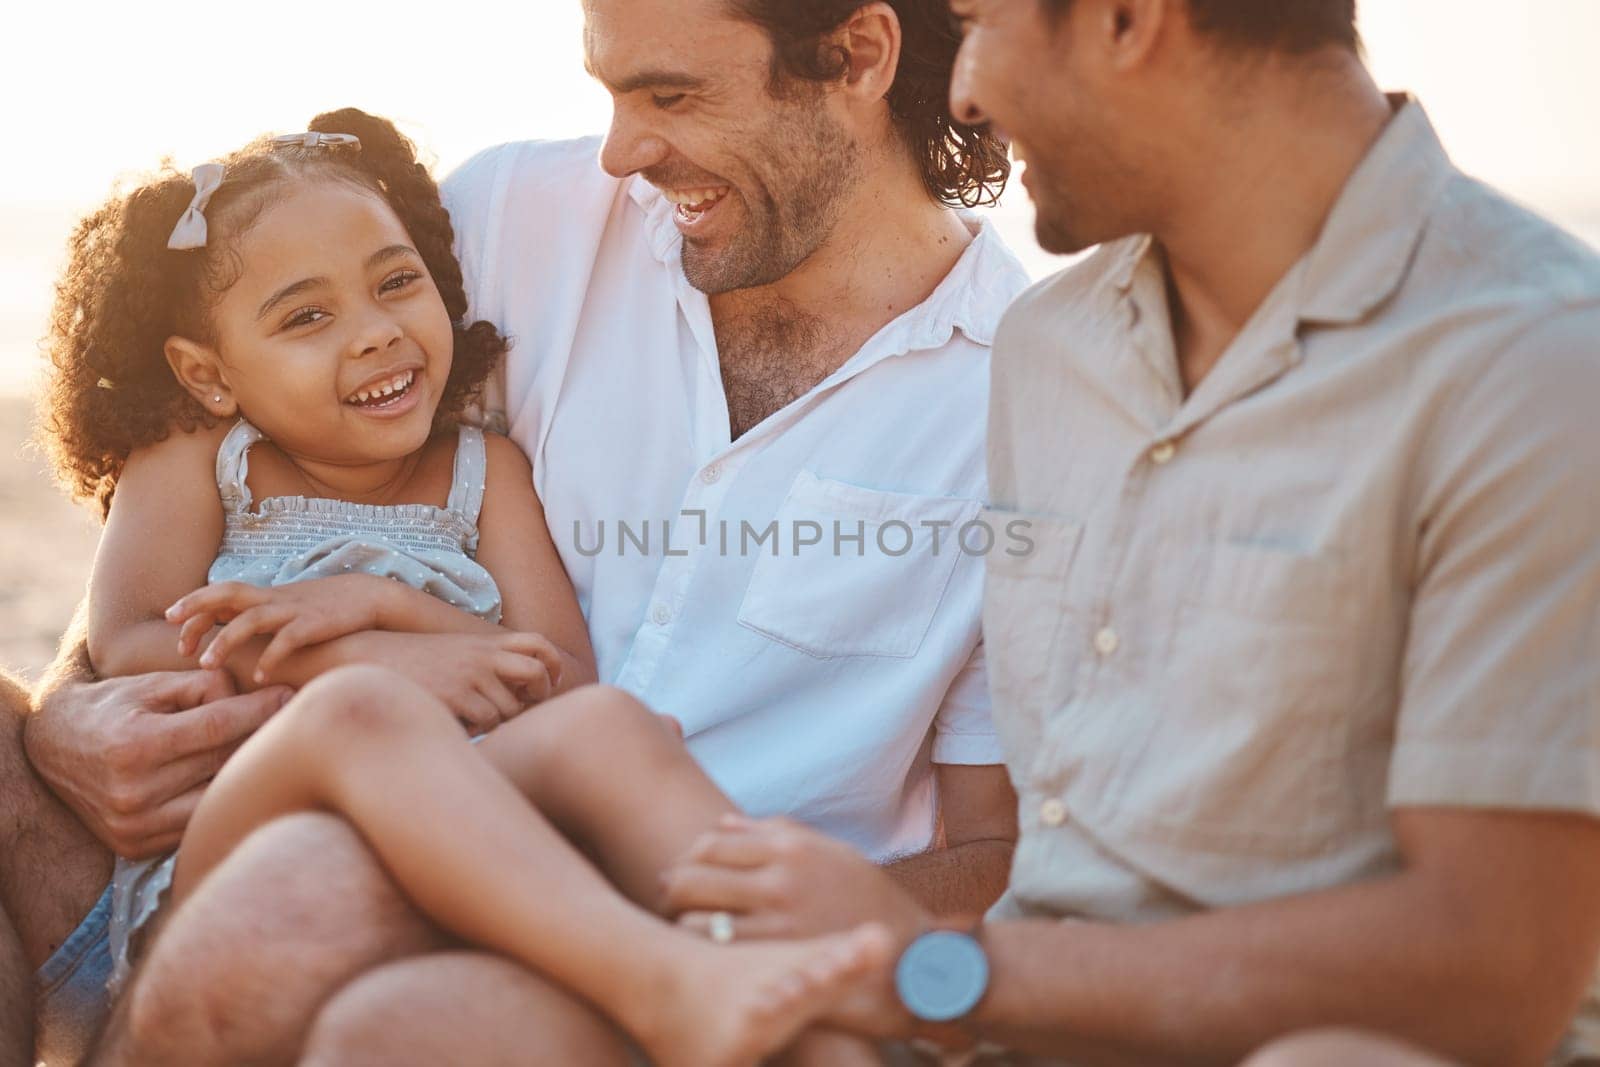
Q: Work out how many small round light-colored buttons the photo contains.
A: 5